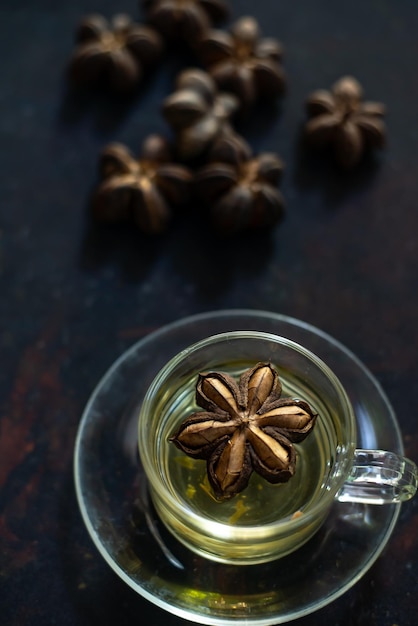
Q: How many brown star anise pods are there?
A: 8